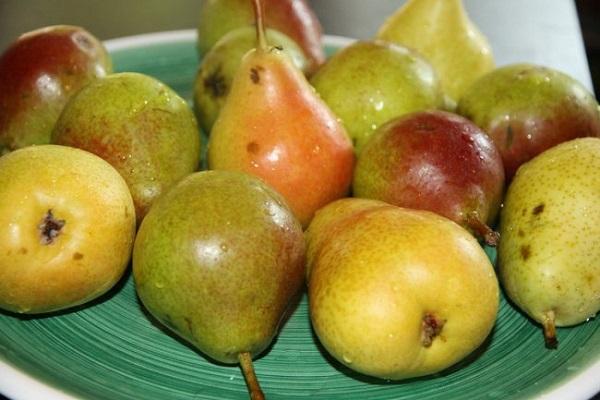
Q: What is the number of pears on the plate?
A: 13